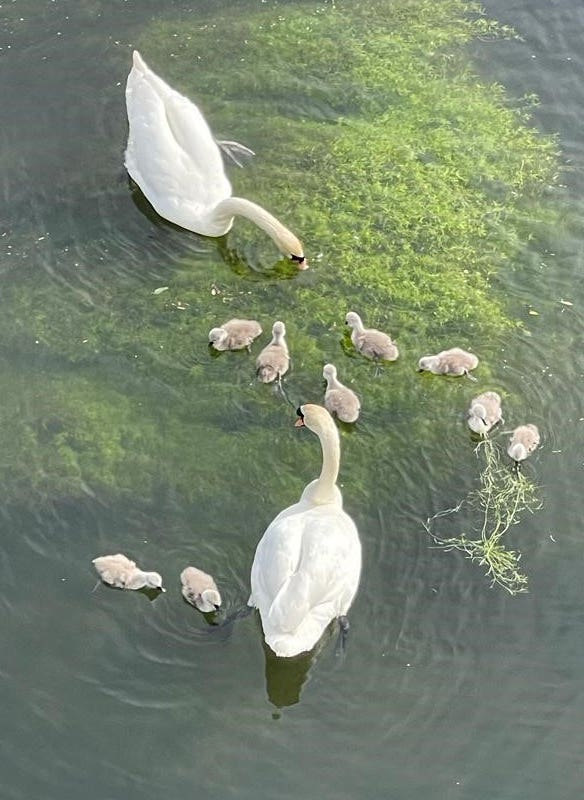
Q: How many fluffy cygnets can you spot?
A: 9